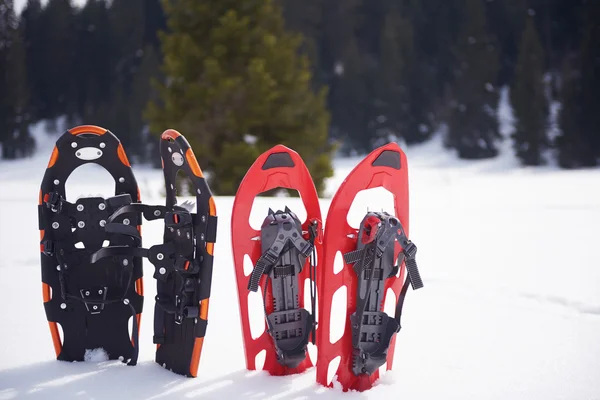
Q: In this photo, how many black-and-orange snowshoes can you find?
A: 2